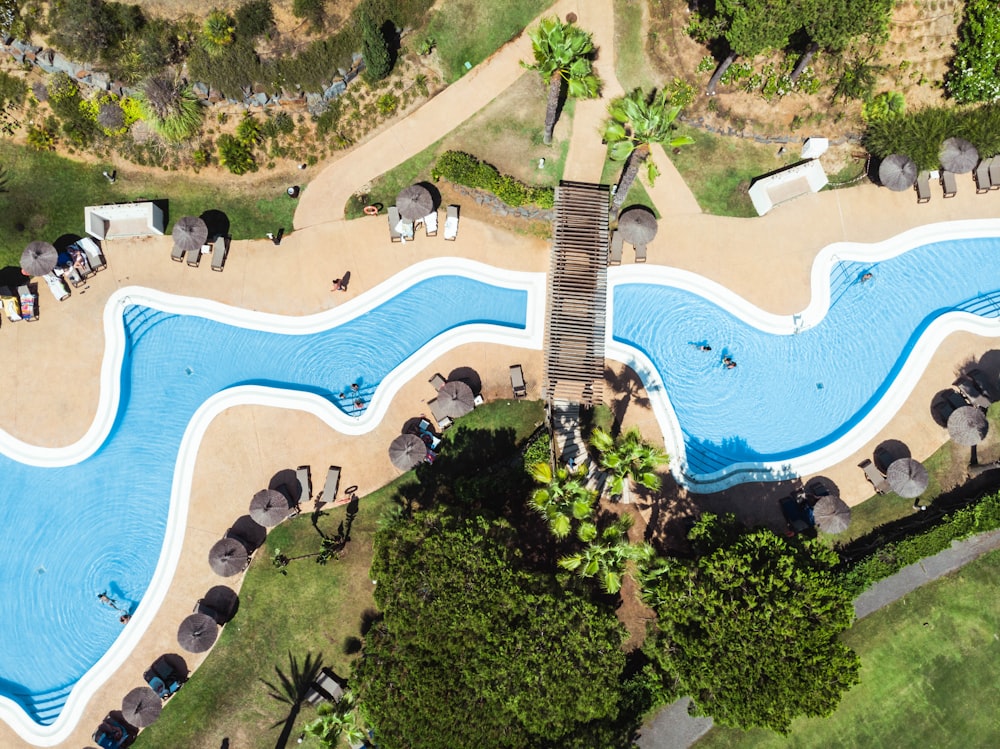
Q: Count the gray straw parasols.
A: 15